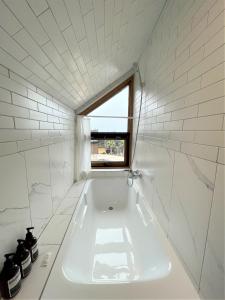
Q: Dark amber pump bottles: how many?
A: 3